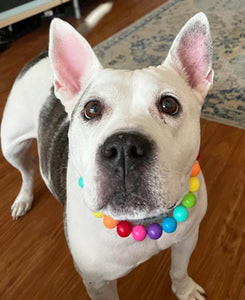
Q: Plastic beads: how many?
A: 12